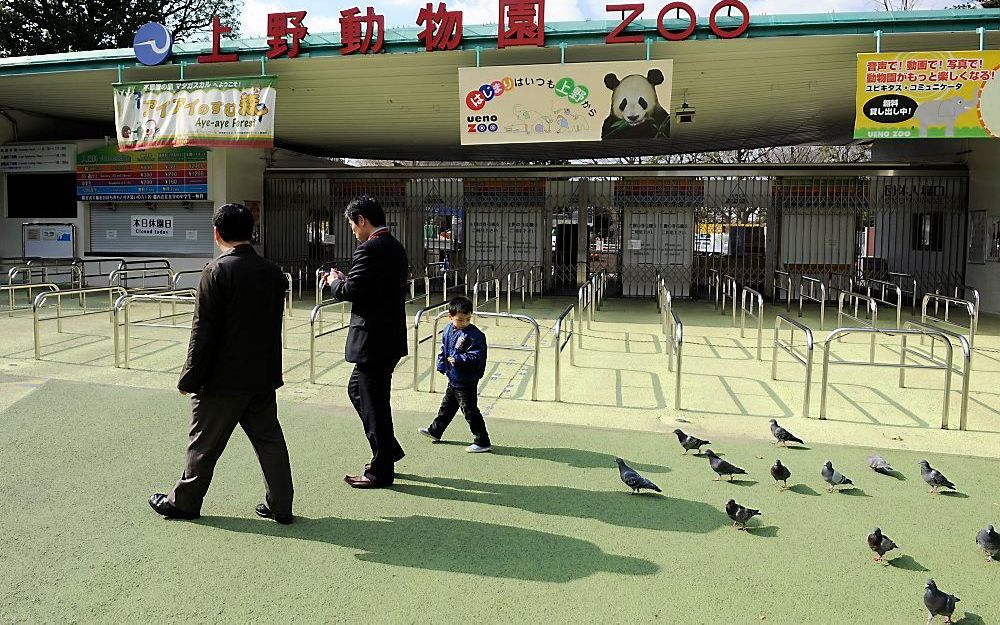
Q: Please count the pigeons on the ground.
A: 12